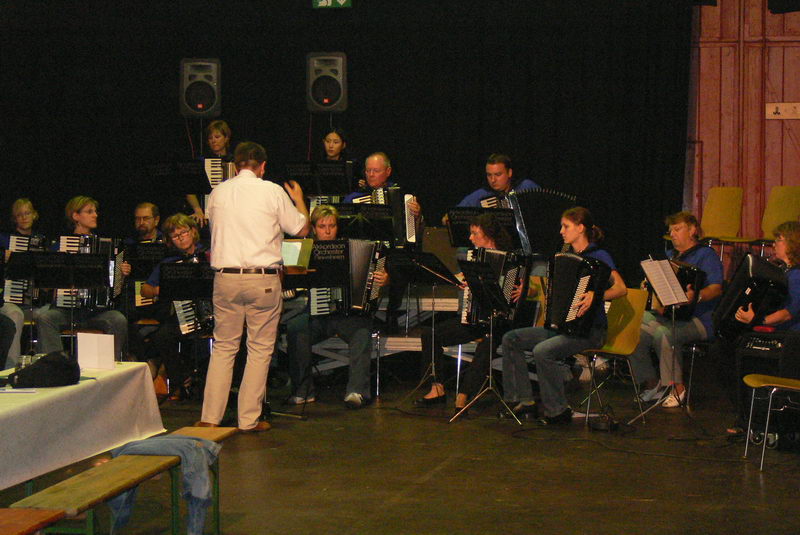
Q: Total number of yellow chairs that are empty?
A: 3